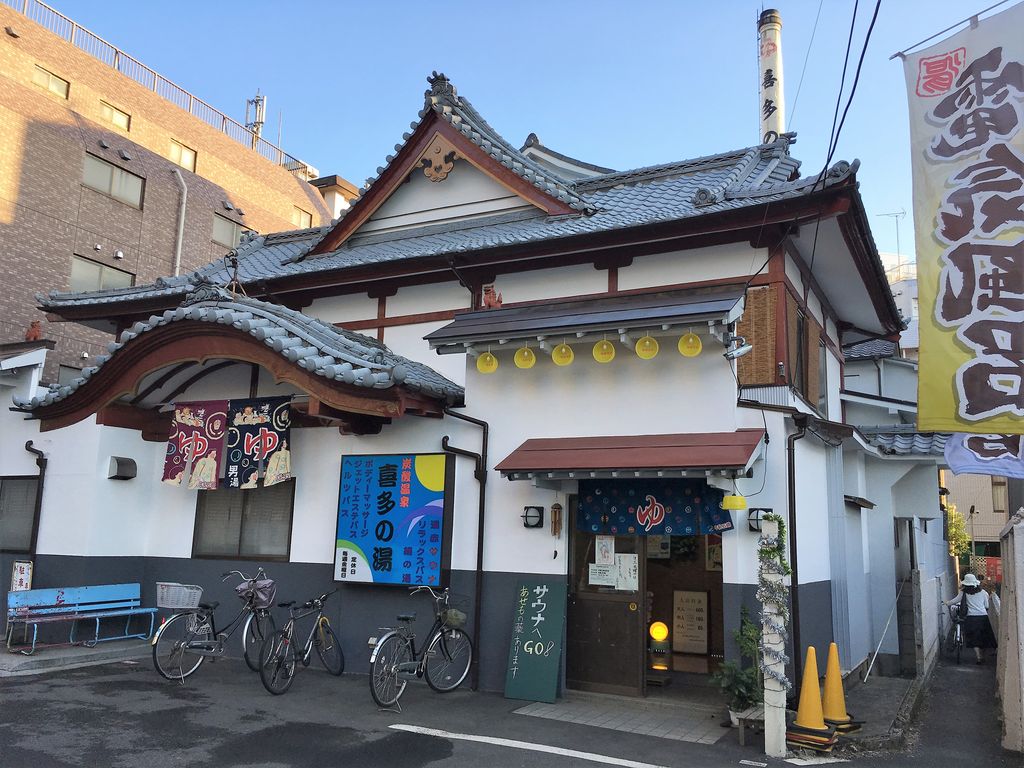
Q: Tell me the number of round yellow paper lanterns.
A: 6